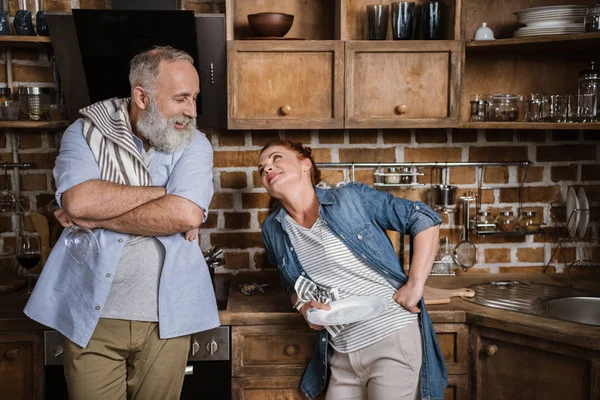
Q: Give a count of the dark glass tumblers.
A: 3